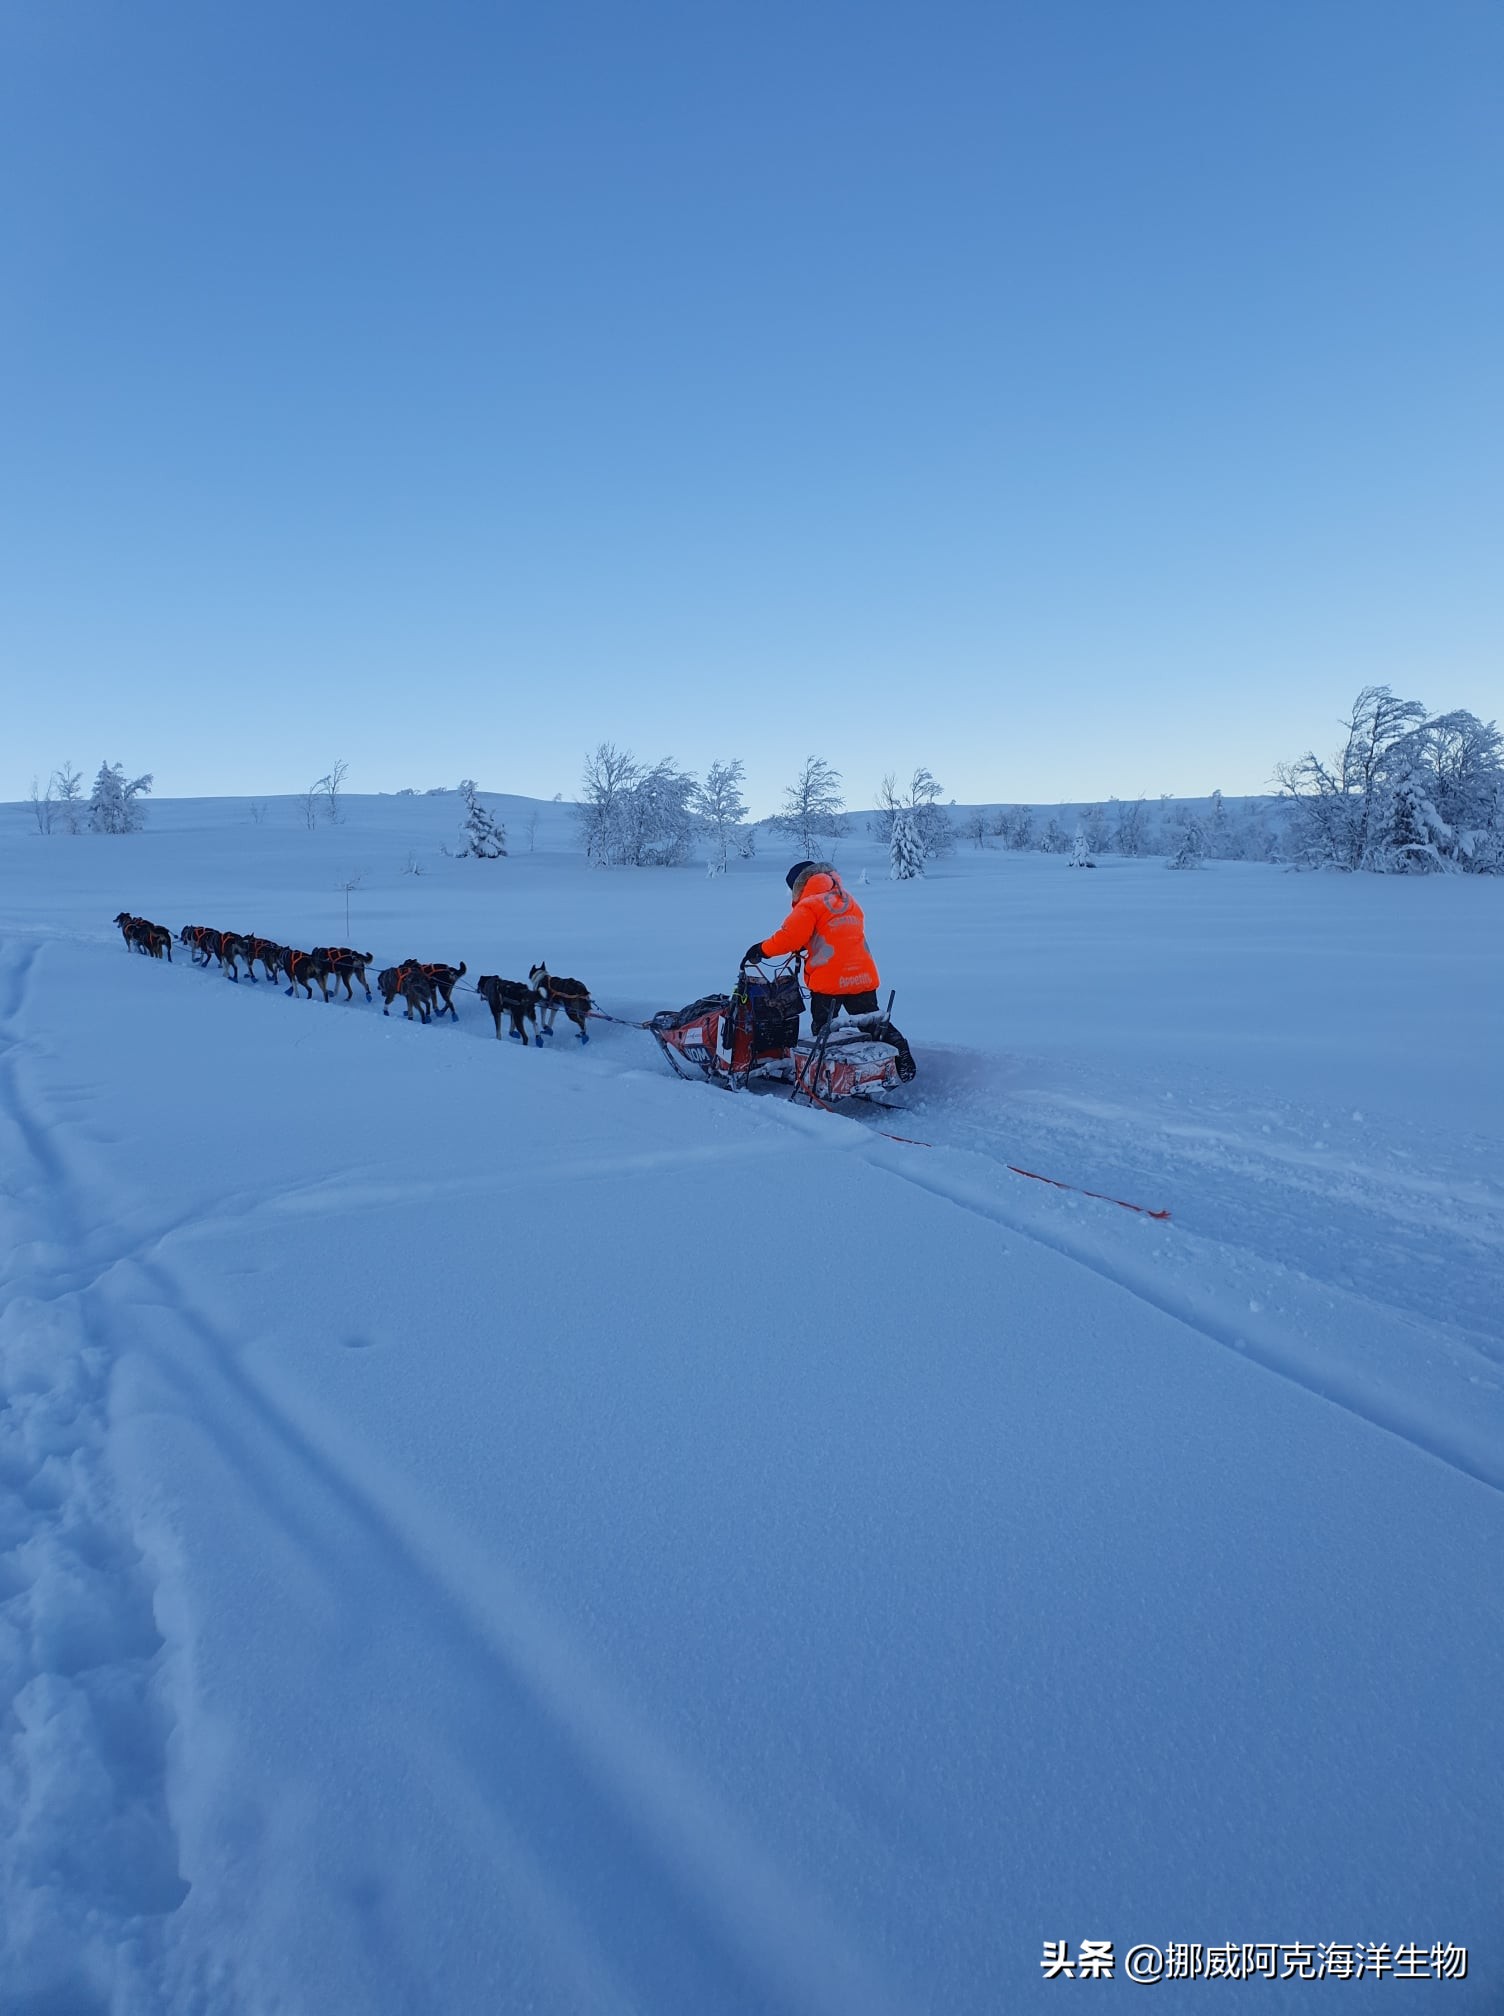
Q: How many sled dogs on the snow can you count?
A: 12